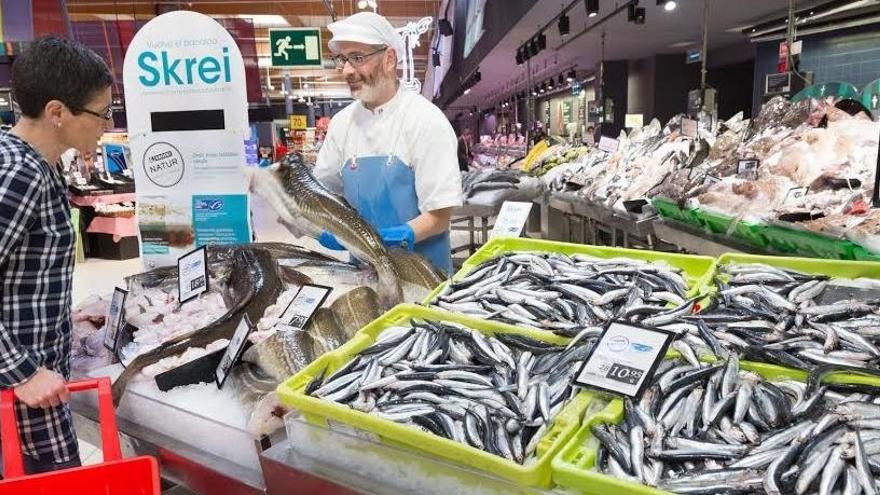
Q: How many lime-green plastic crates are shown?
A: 4